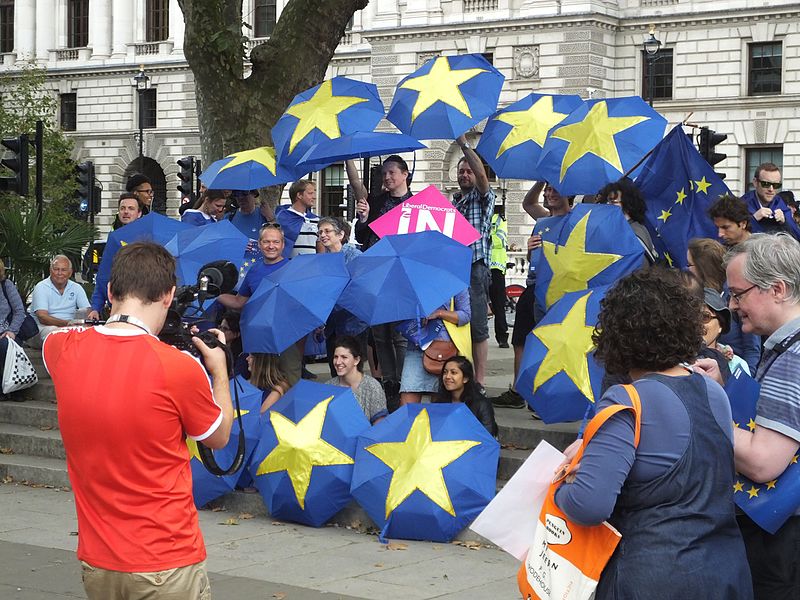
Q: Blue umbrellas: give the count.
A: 15